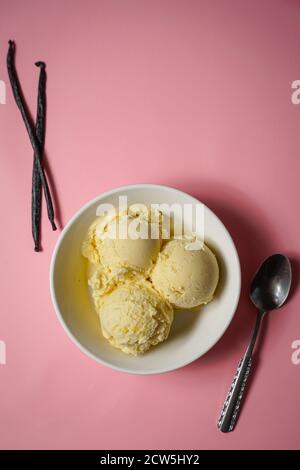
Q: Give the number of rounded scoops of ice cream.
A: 3